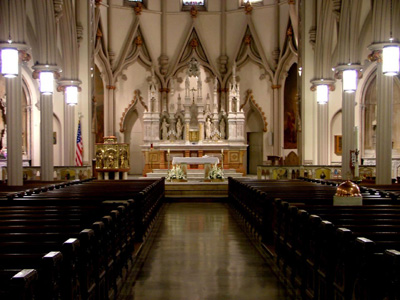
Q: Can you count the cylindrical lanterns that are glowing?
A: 6